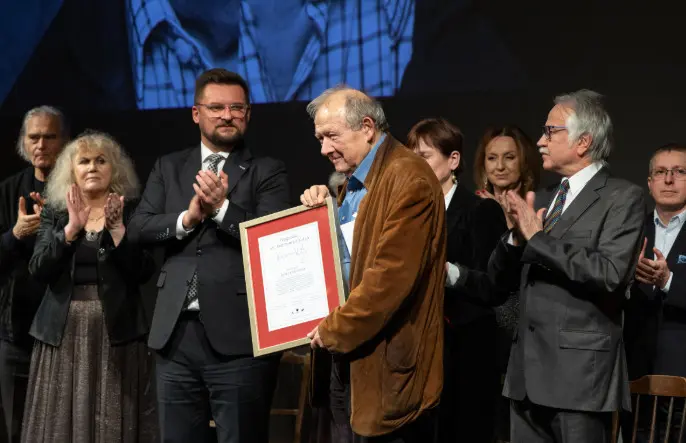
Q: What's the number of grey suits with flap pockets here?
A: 1